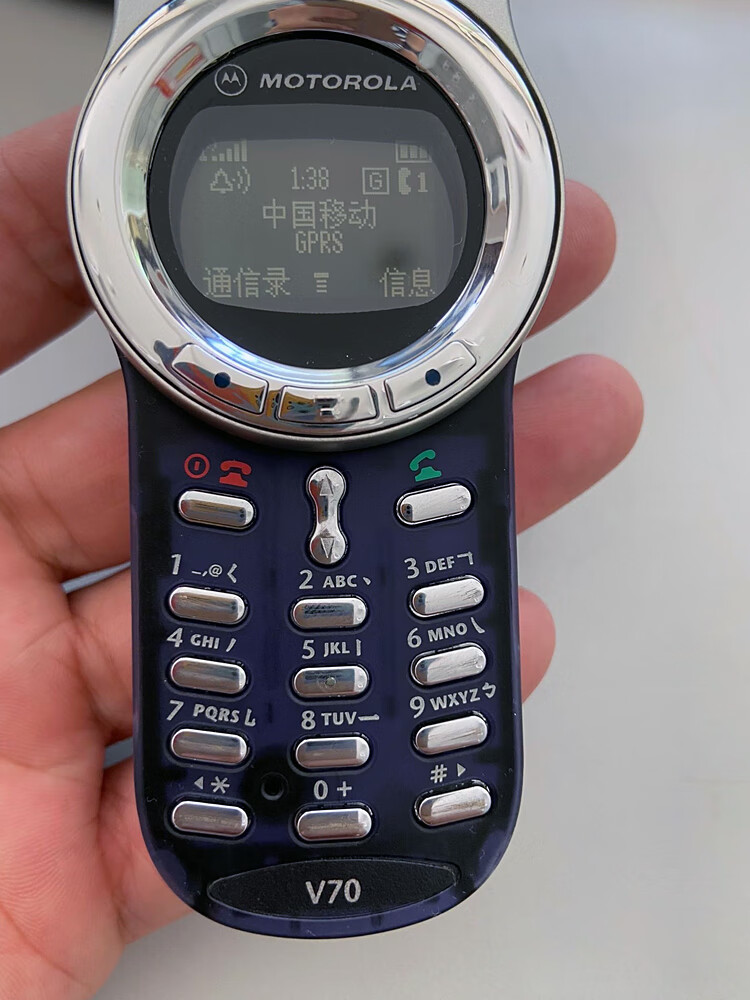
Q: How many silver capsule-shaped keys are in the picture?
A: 14